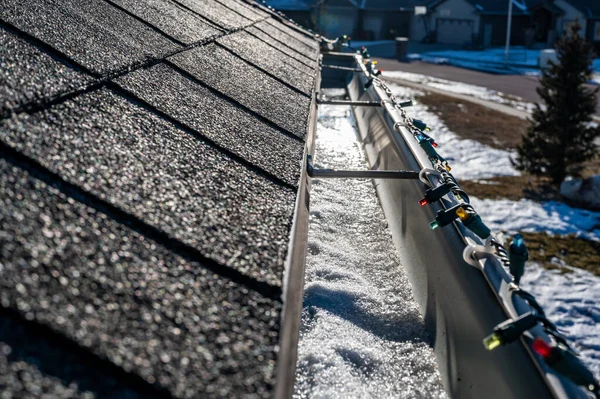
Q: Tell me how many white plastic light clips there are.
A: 4